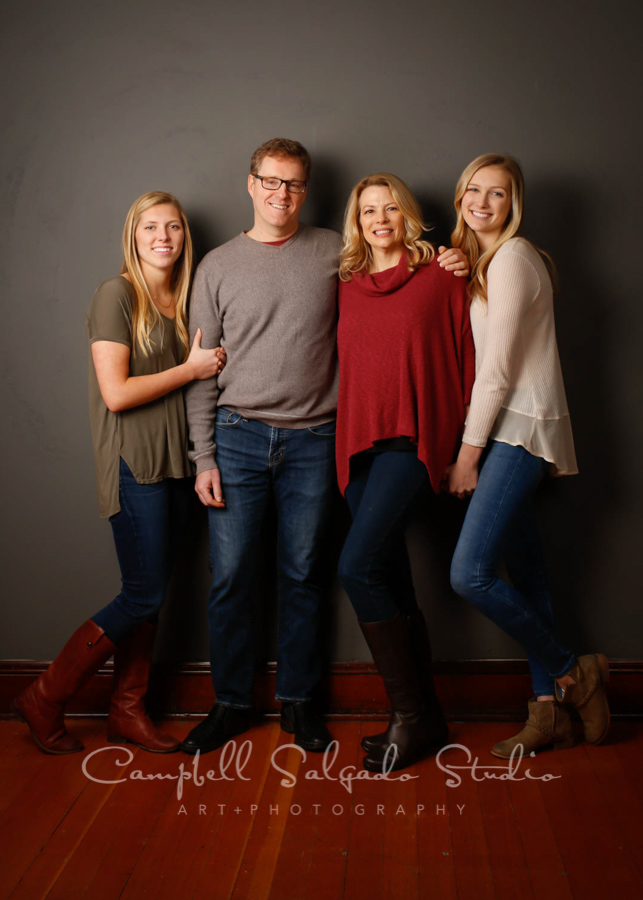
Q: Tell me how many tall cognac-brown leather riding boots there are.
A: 2